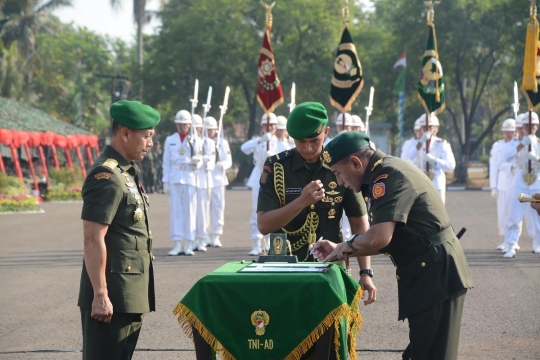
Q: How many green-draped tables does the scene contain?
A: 1